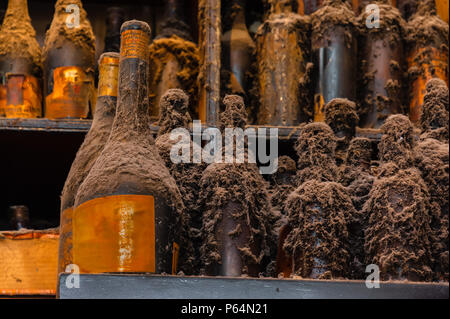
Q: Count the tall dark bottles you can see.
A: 2